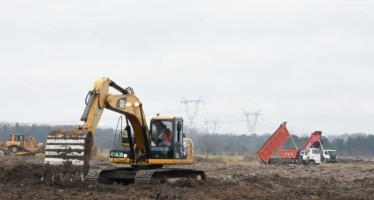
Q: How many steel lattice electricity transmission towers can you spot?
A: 3